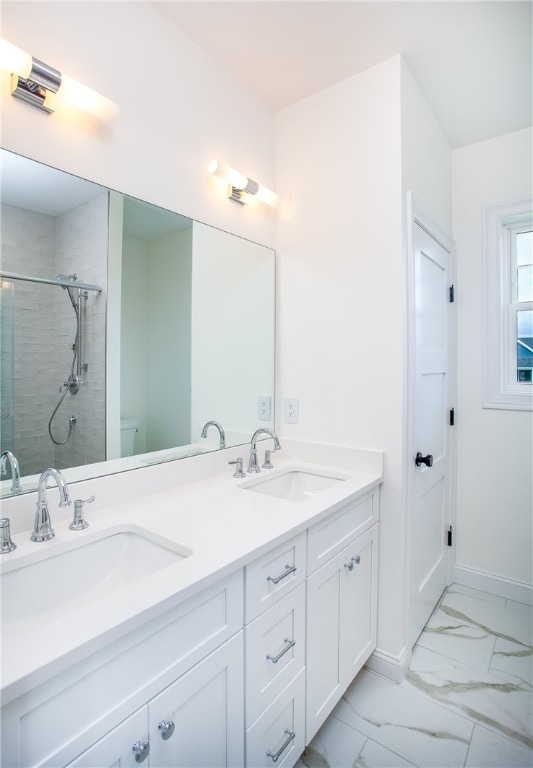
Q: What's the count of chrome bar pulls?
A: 3